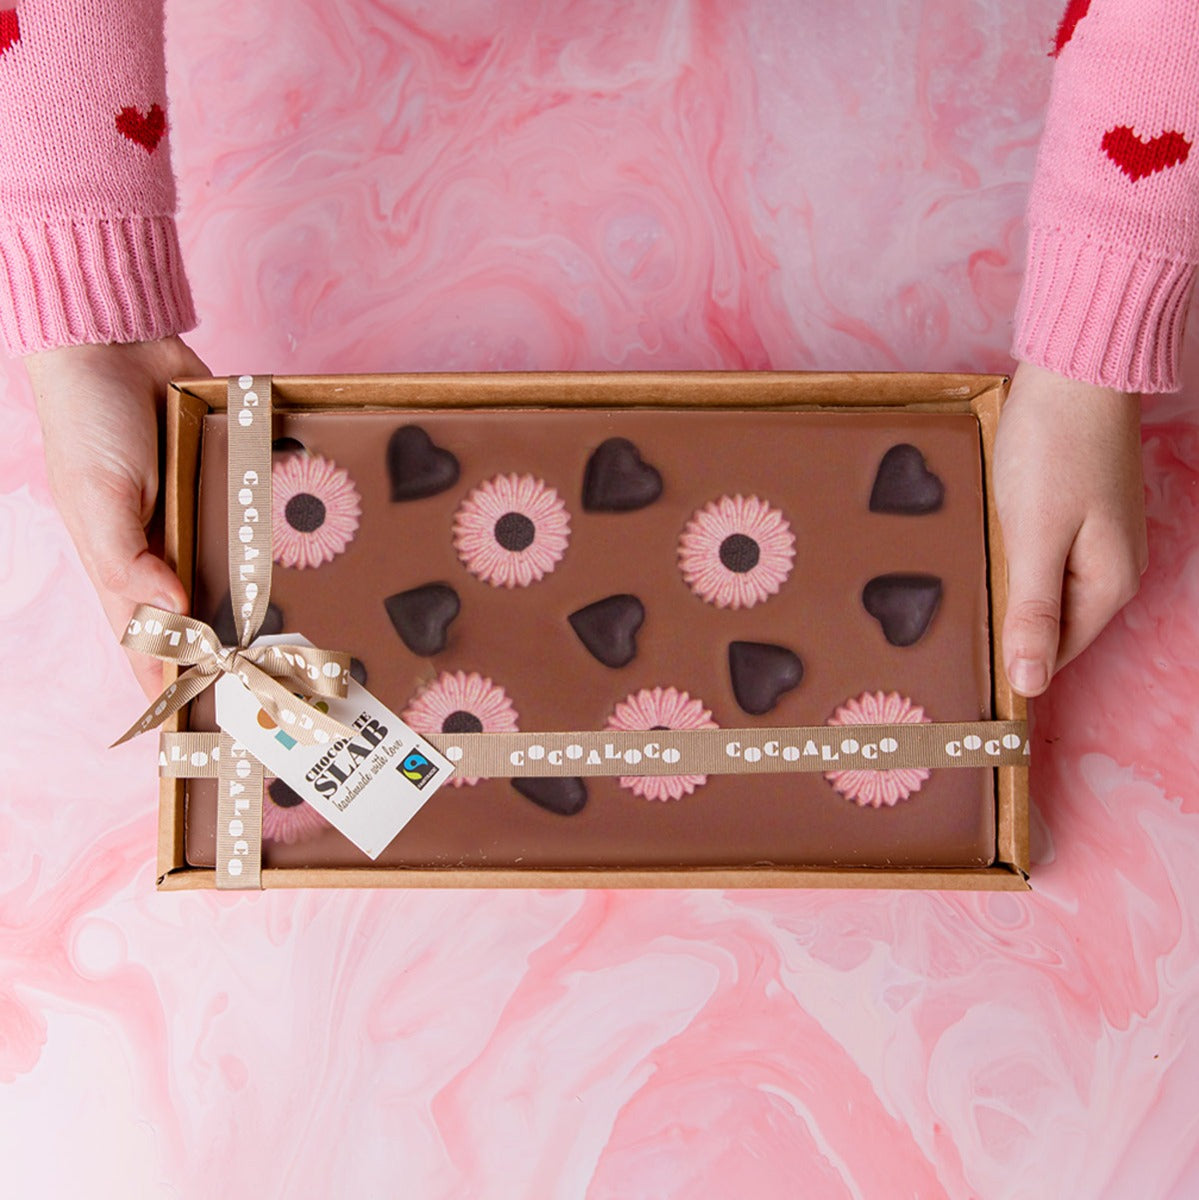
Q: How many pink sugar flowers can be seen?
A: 7